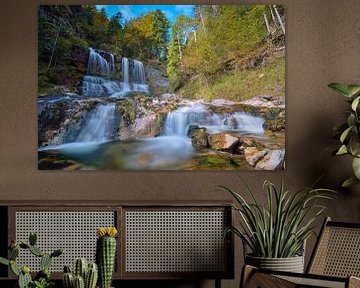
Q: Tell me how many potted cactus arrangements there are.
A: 3